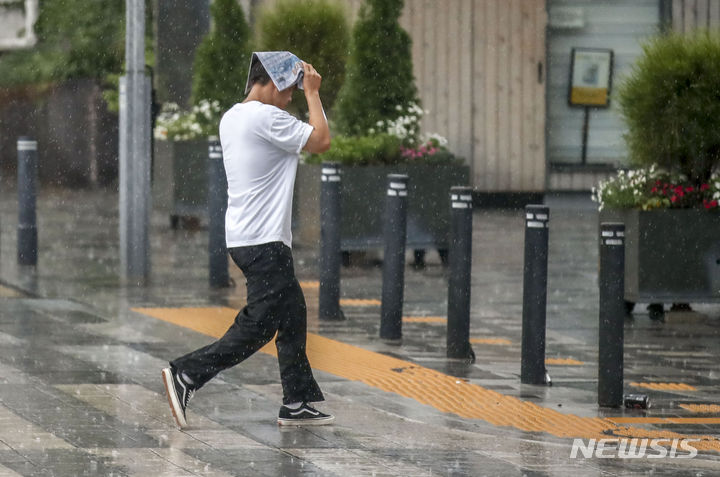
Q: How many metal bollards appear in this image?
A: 7